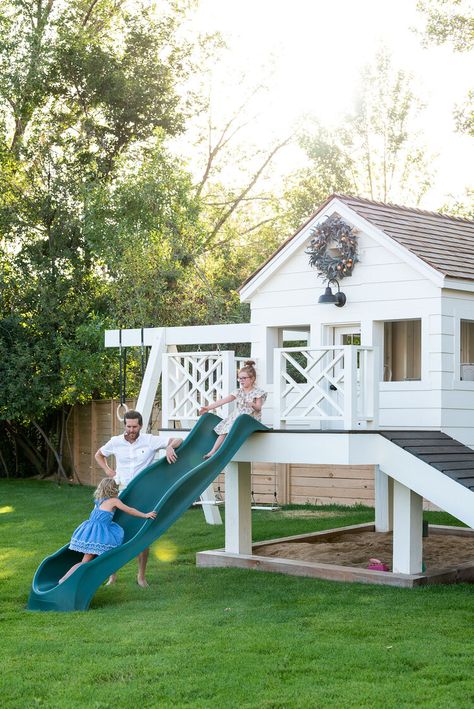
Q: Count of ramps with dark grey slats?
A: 1